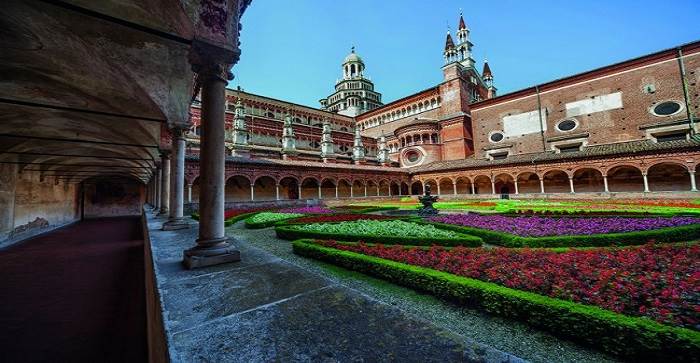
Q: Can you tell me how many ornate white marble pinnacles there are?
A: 5